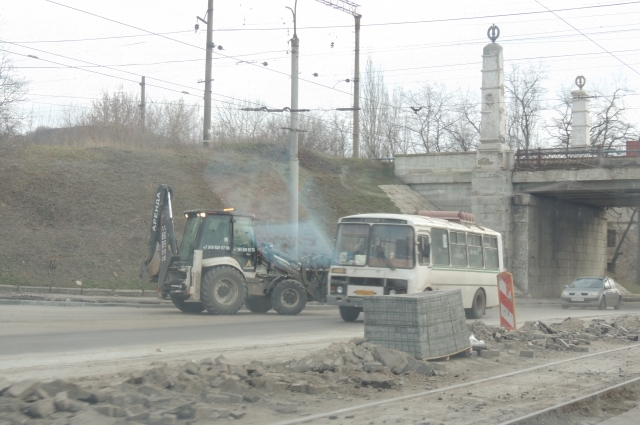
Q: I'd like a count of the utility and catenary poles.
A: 4